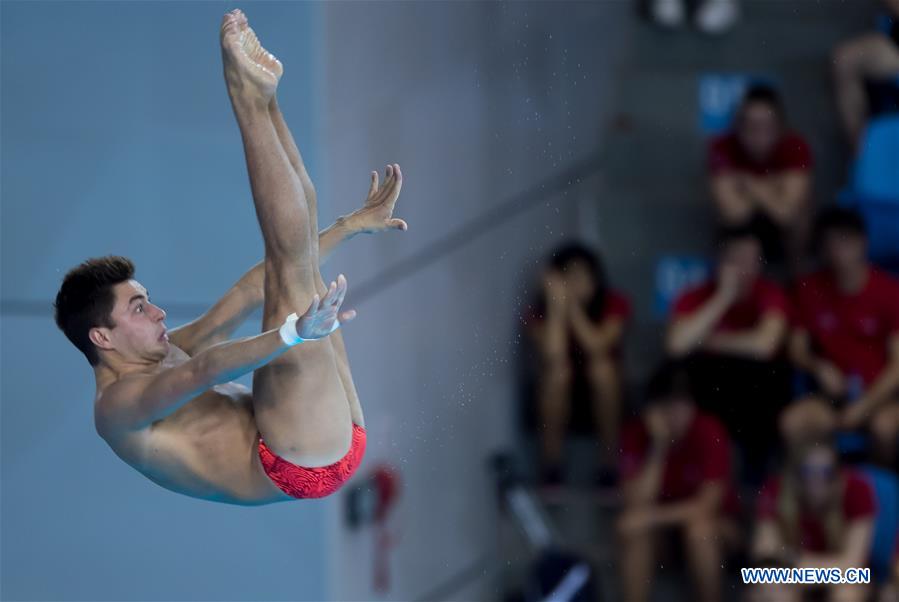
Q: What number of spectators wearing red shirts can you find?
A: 6